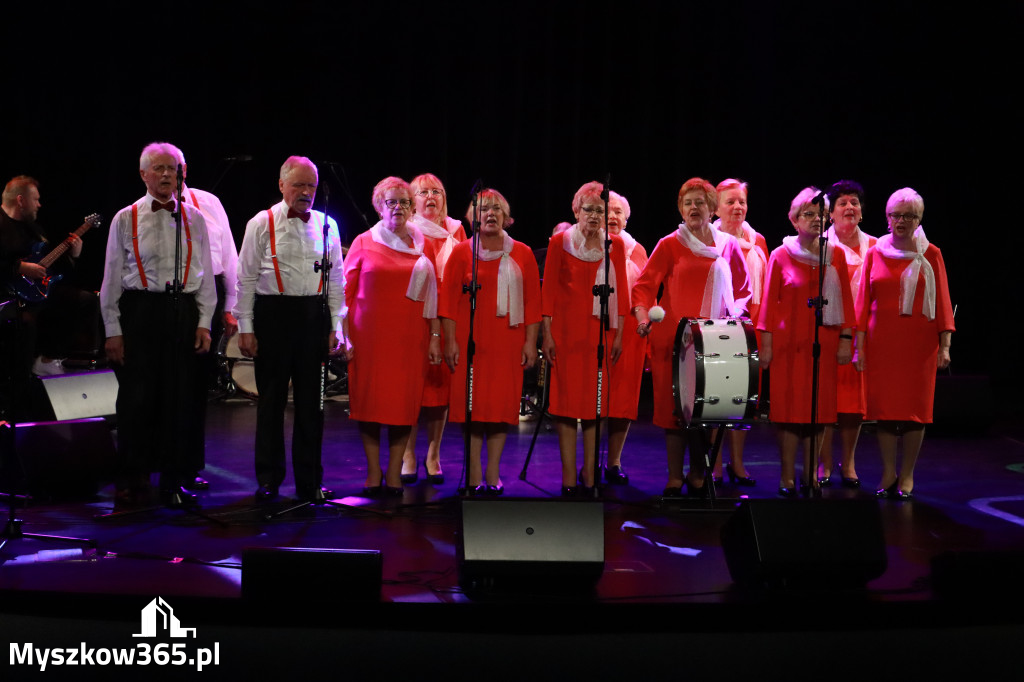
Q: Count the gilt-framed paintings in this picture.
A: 0